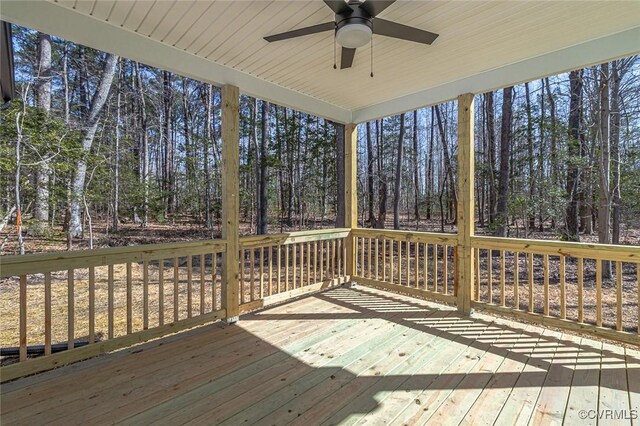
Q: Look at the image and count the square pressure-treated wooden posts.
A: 3